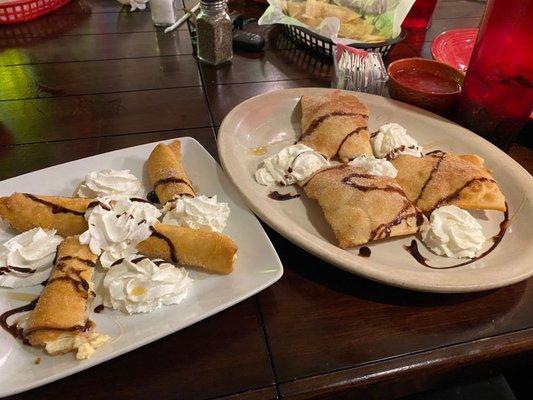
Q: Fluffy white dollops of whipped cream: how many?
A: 9